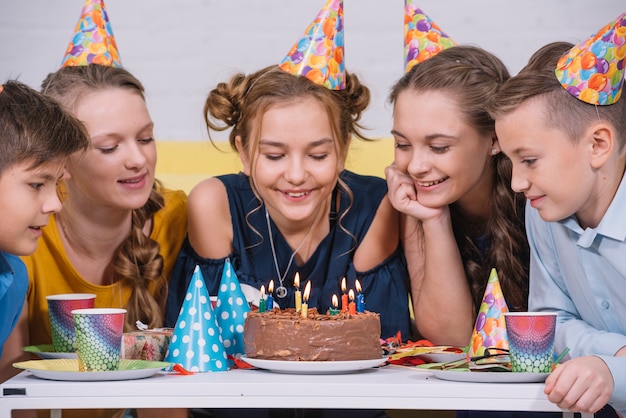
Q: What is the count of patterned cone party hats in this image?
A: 7